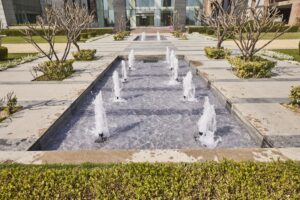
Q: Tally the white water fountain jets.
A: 11